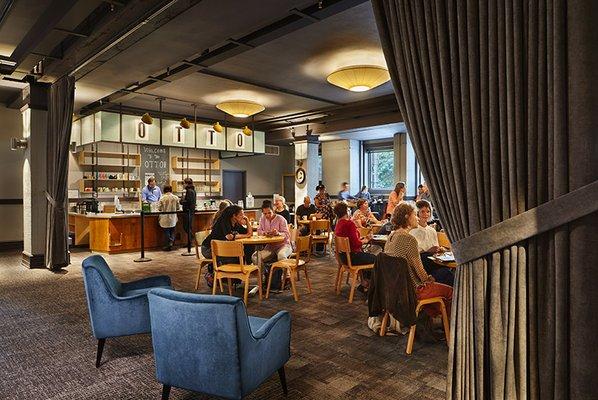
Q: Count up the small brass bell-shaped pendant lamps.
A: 4